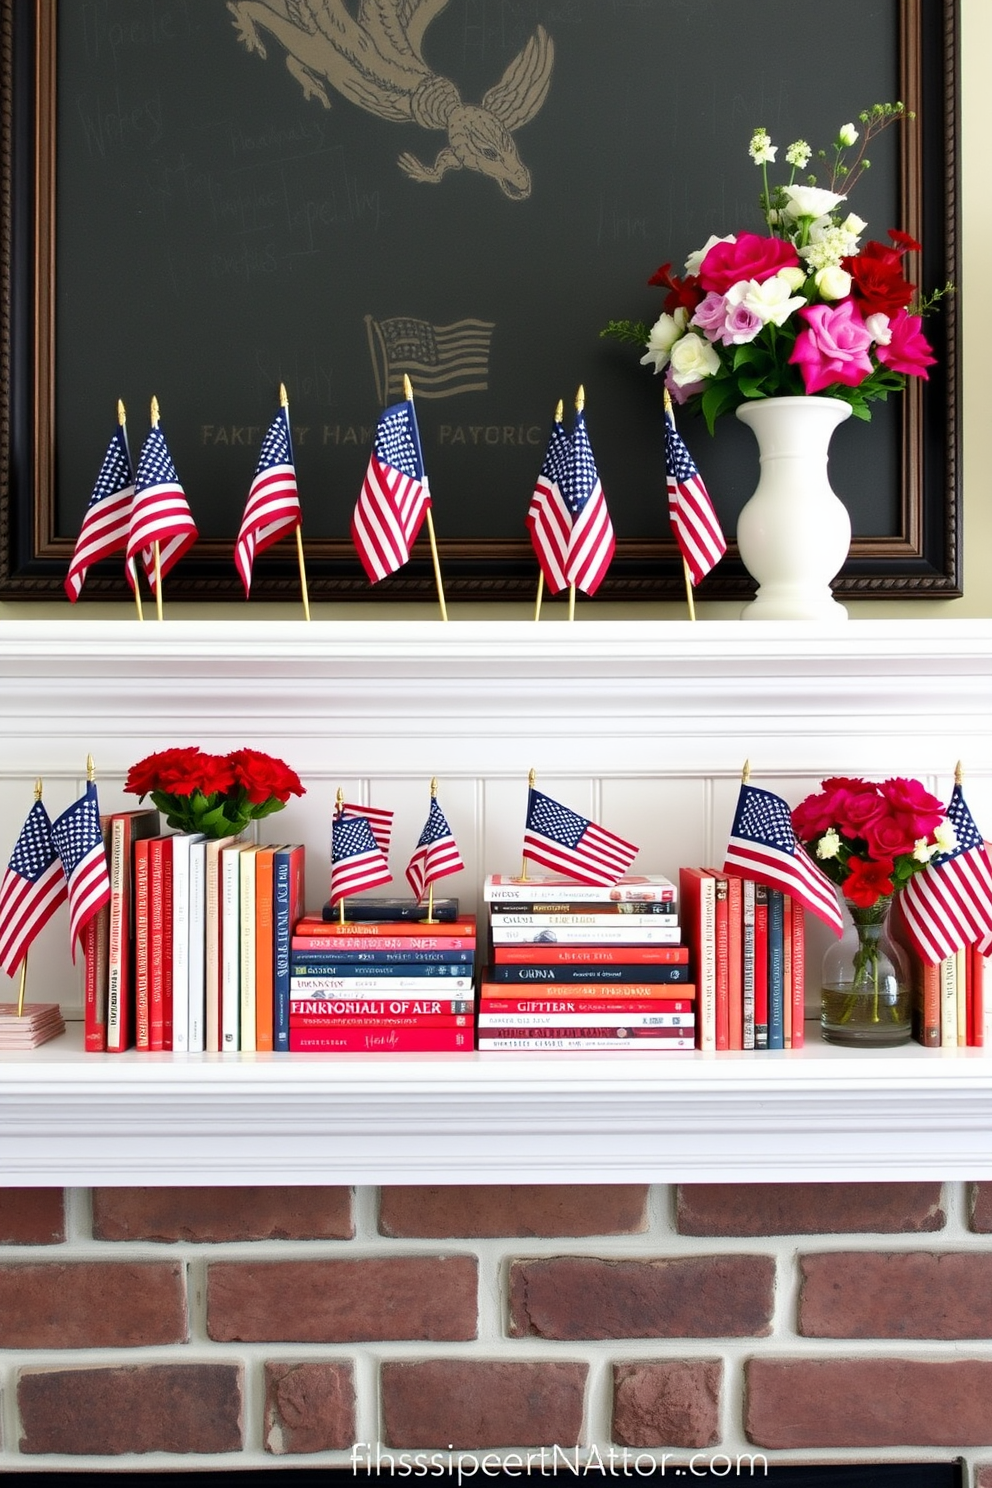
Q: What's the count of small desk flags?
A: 14